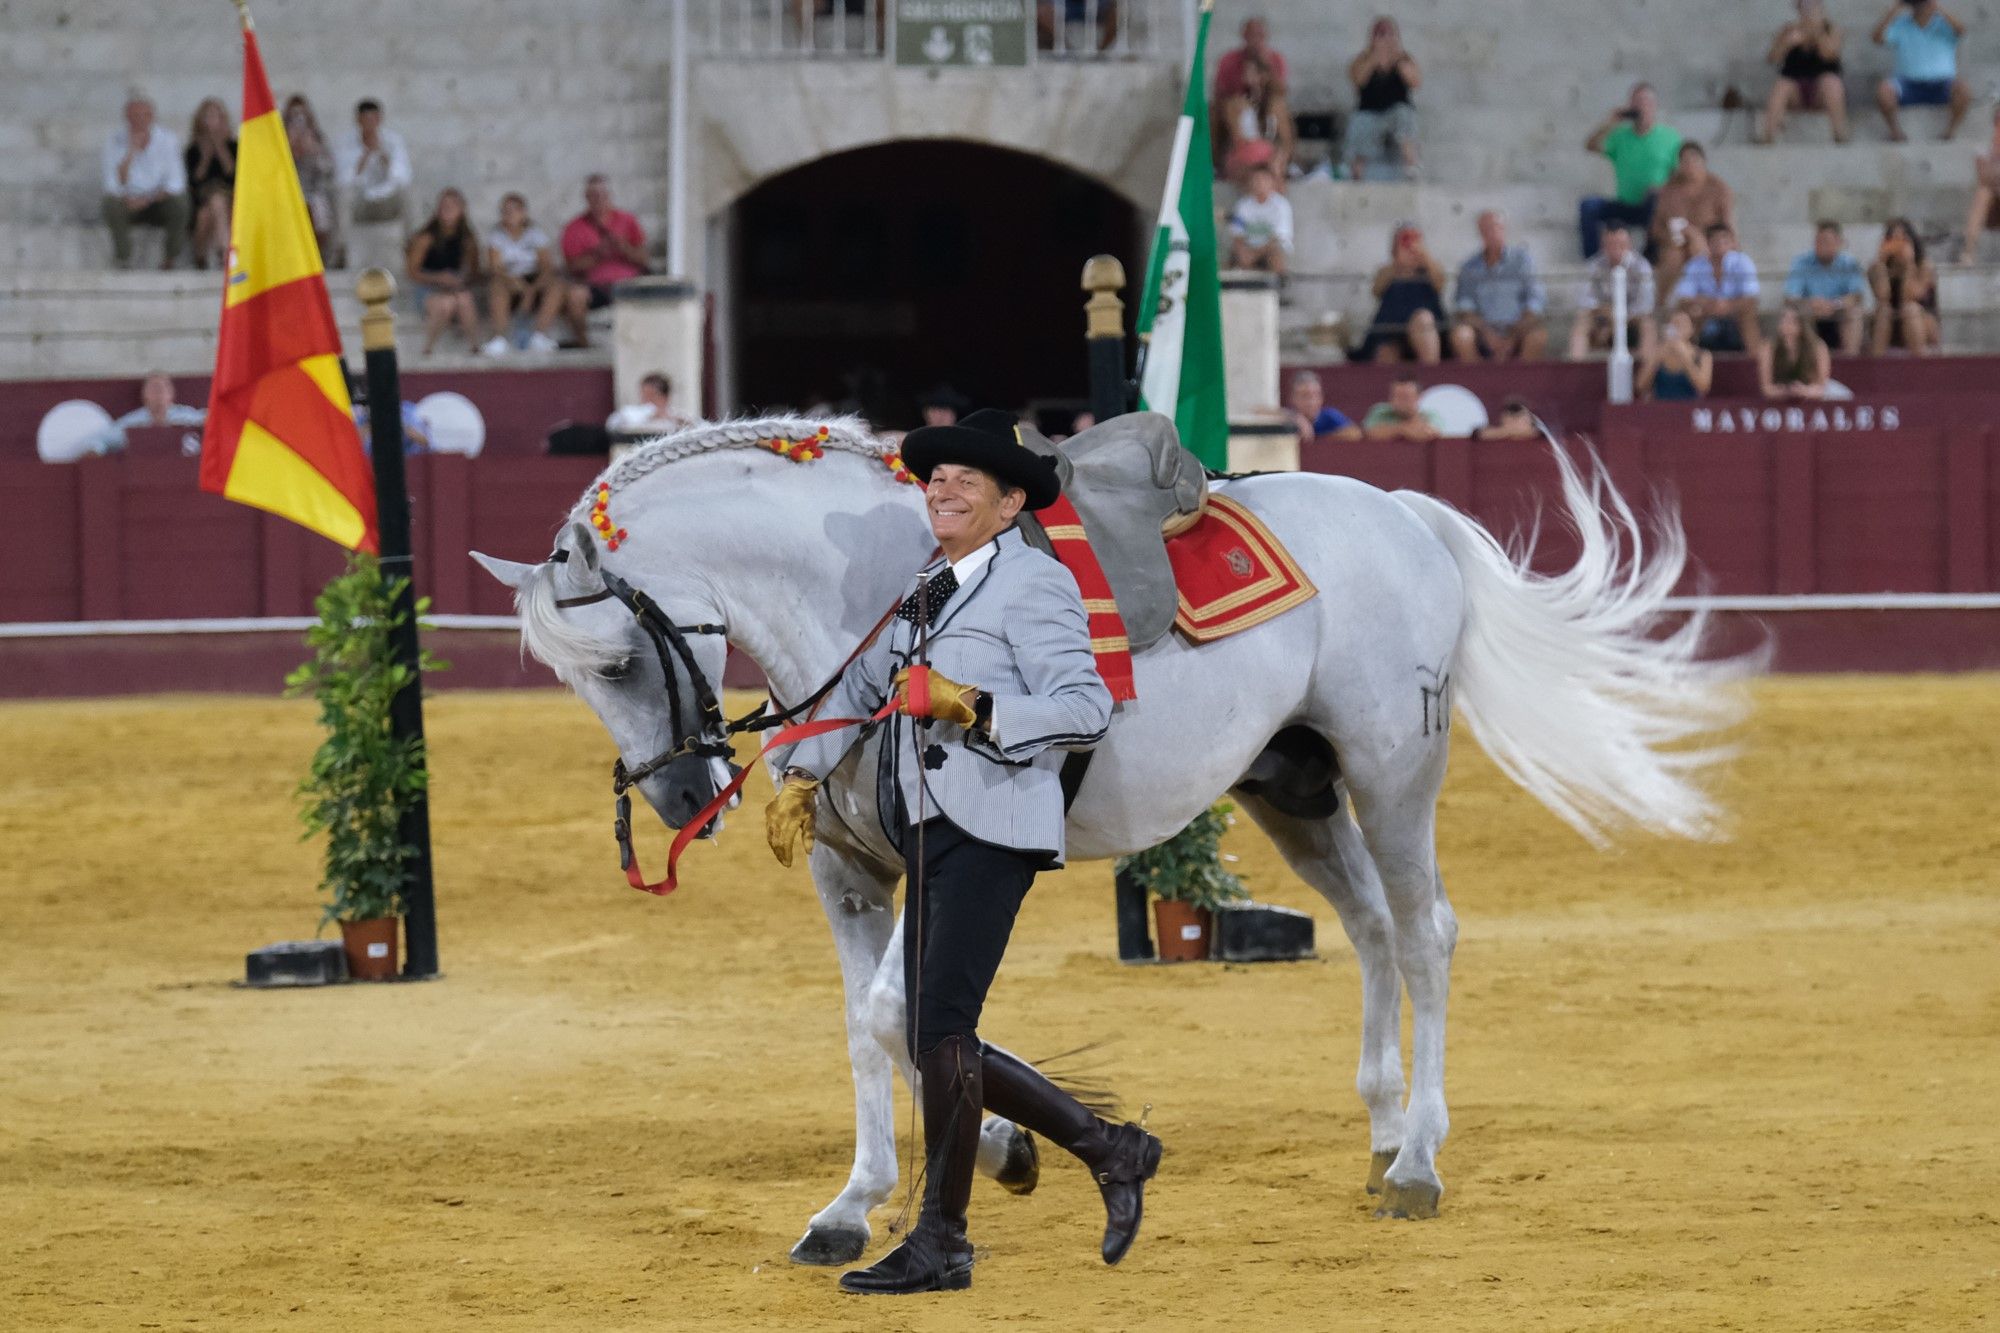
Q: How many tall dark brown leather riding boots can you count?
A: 2